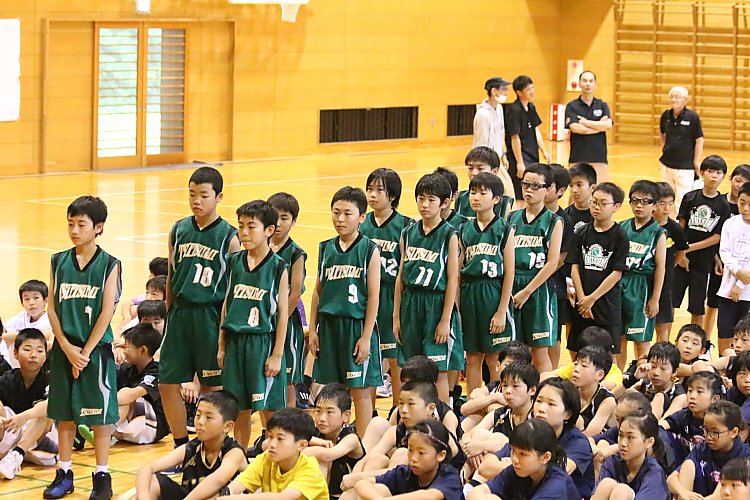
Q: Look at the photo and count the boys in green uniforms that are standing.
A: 12